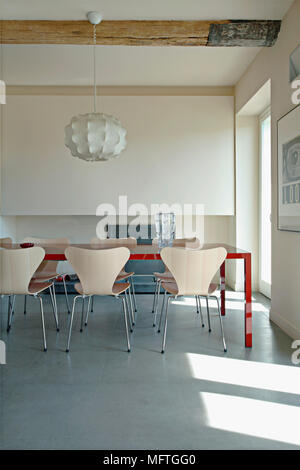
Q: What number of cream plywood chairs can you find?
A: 7